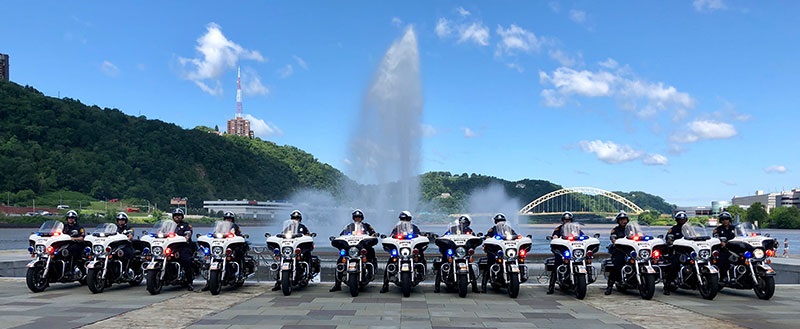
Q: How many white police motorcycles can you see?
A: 13